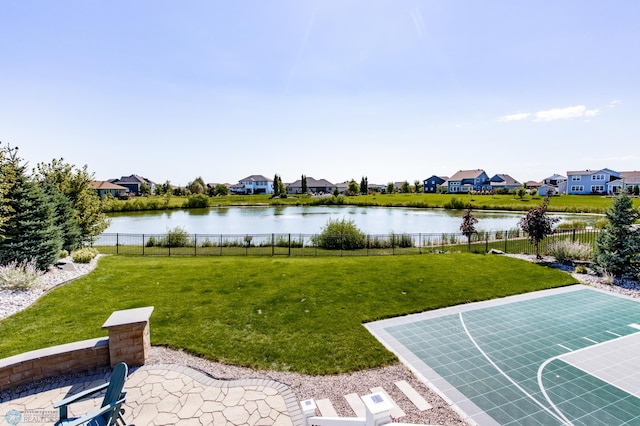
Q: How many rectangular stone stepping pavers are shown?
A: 4